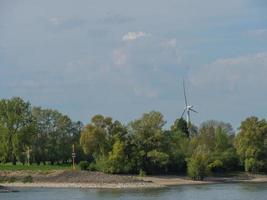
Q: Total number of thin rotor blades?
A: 3